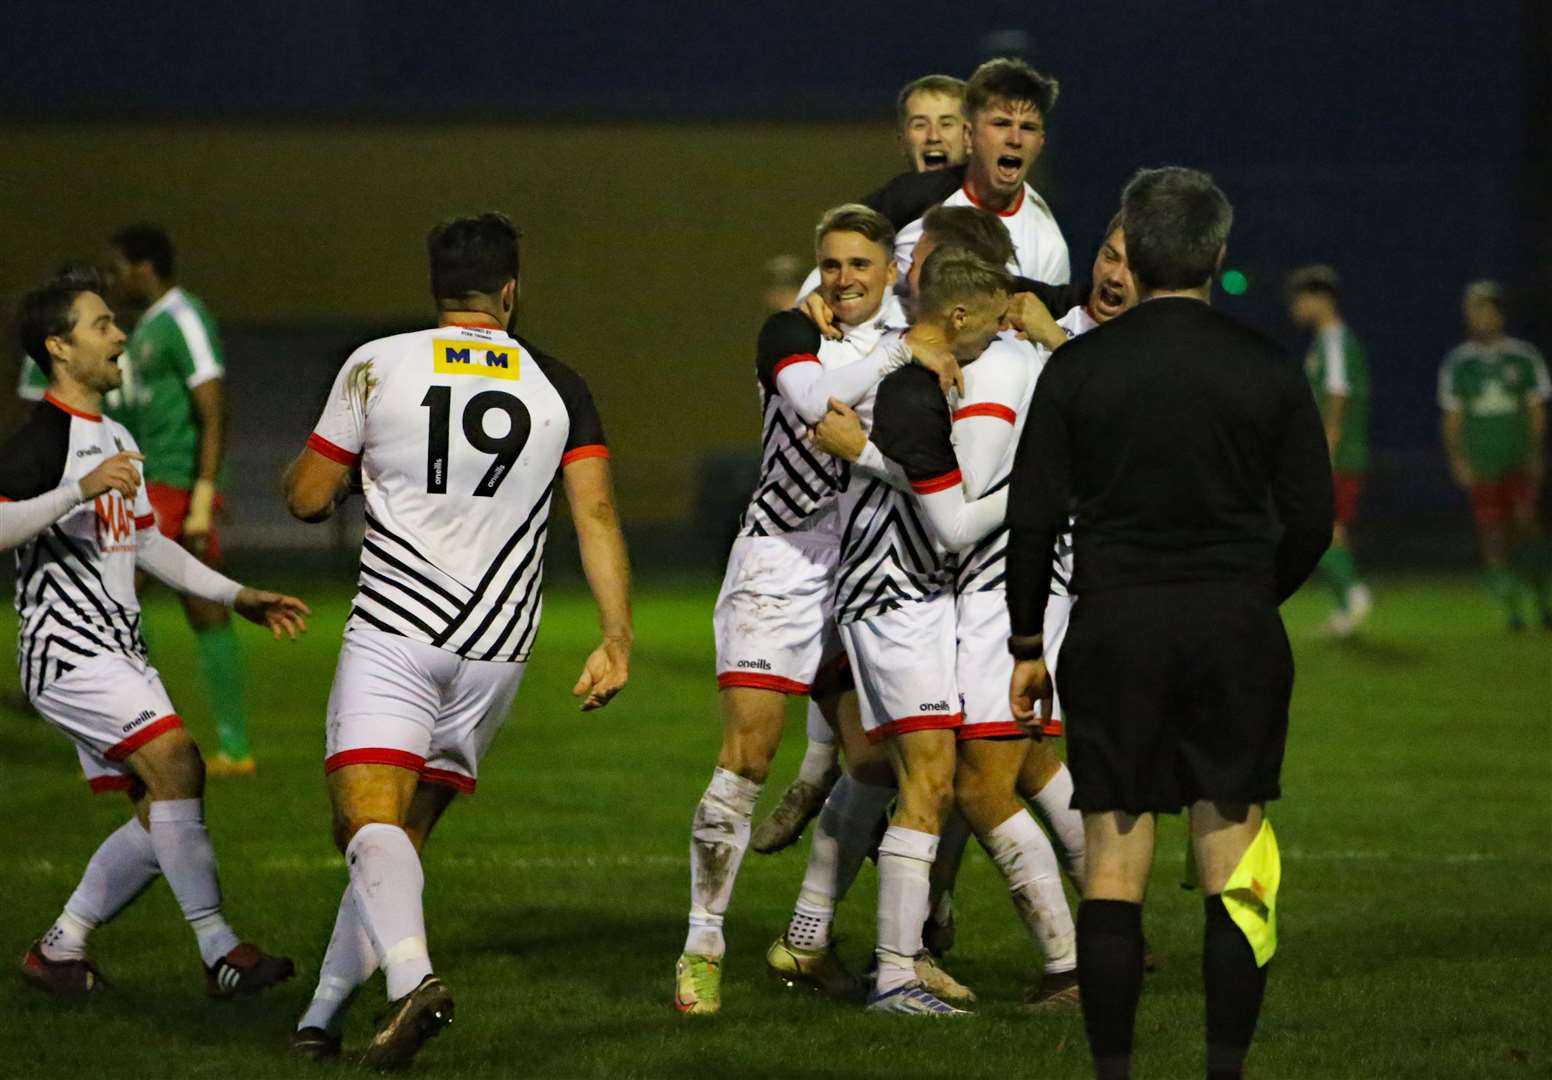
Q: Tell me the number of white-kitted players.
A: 8